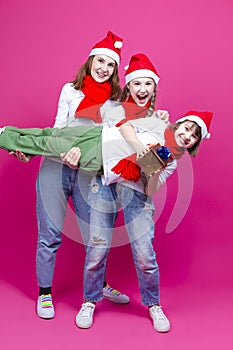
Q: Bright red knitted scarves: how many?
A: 3